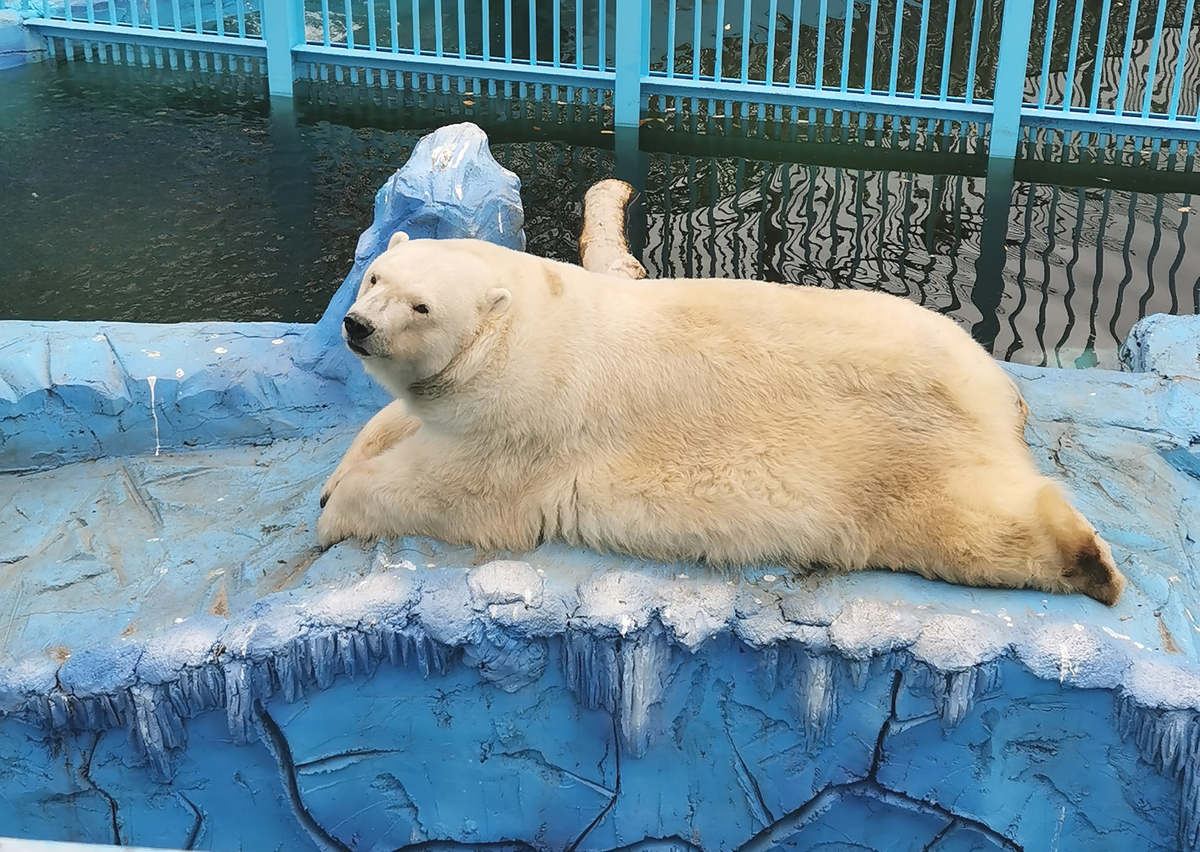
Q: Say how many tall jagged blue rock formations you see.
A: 1